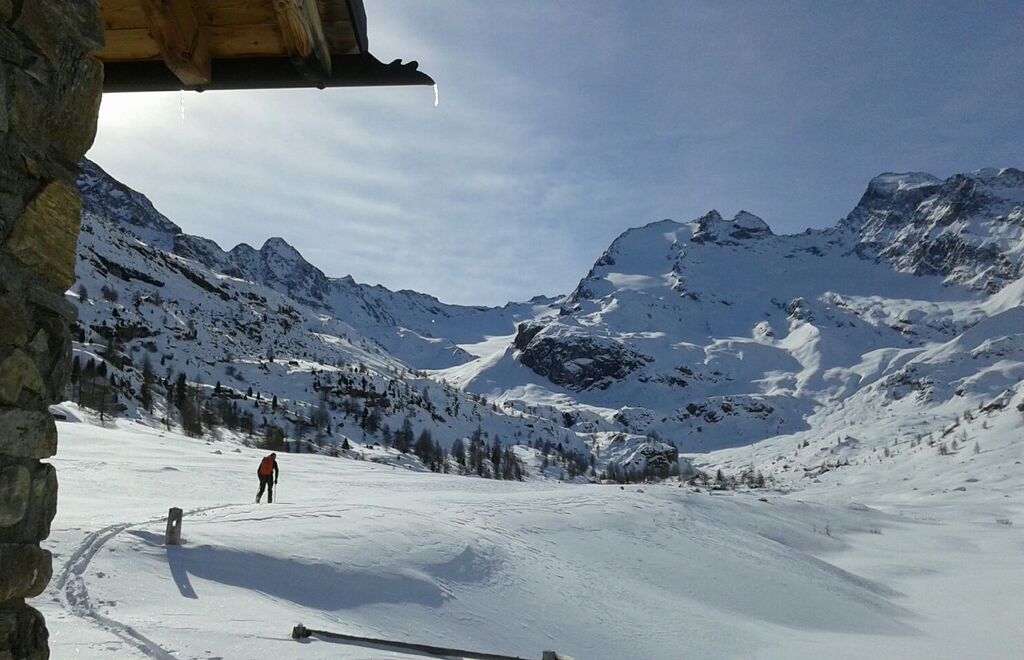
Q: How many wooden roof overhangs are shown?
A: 1